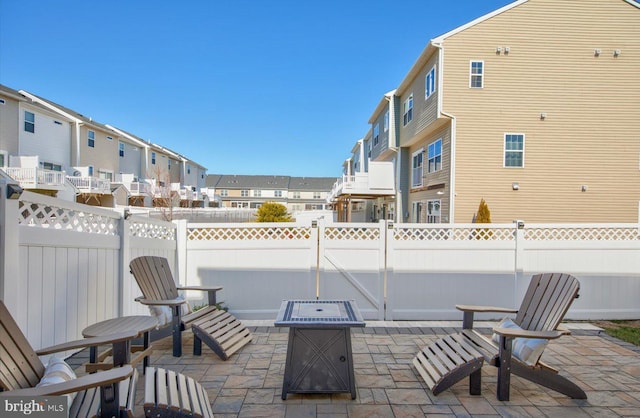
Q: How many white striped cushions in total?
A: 3